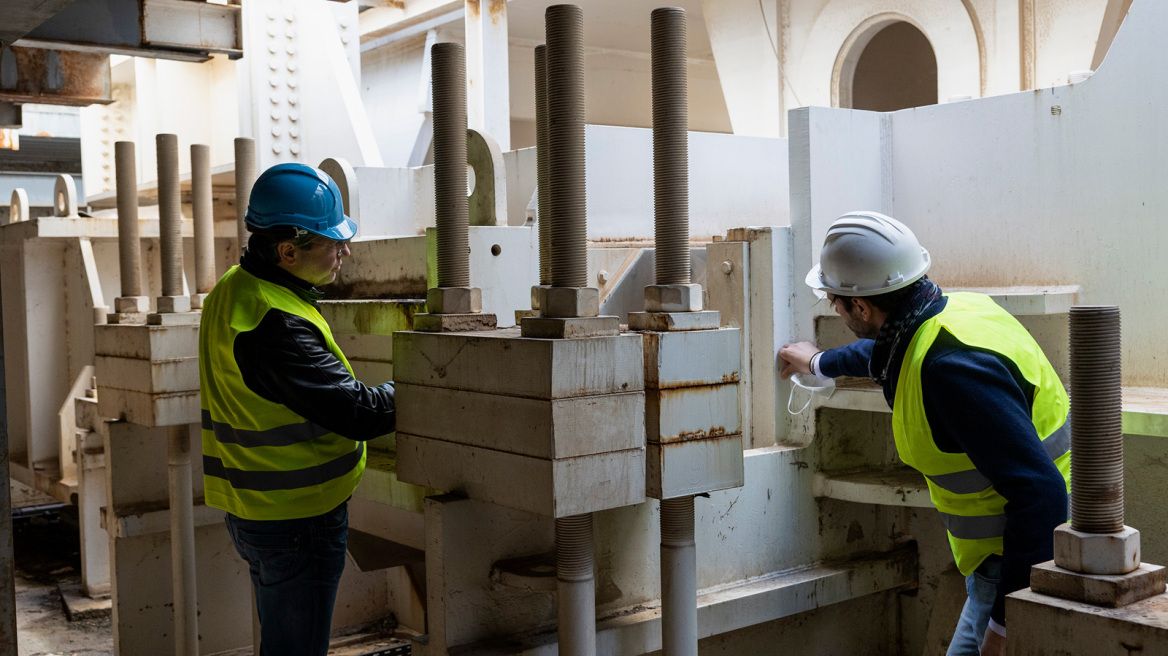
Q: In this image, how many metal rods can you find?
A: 9